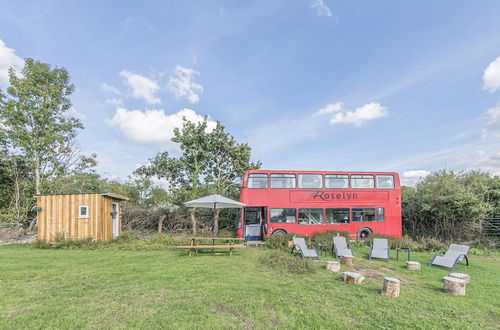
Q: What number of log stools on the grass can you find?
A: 7